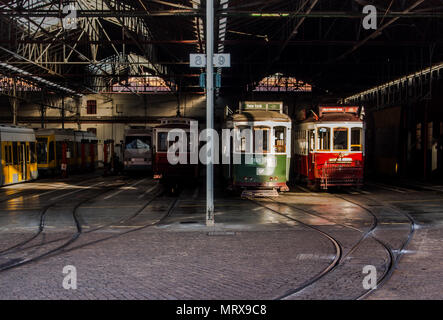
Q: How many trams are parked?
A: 6